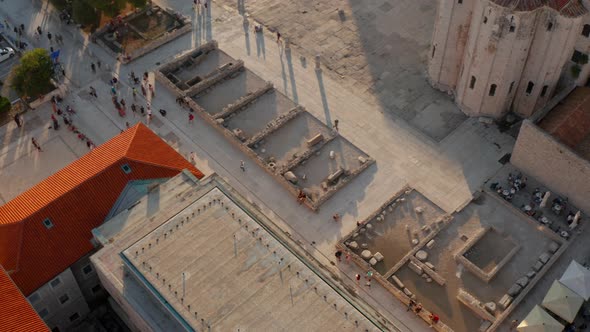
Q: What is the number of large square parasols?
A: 3